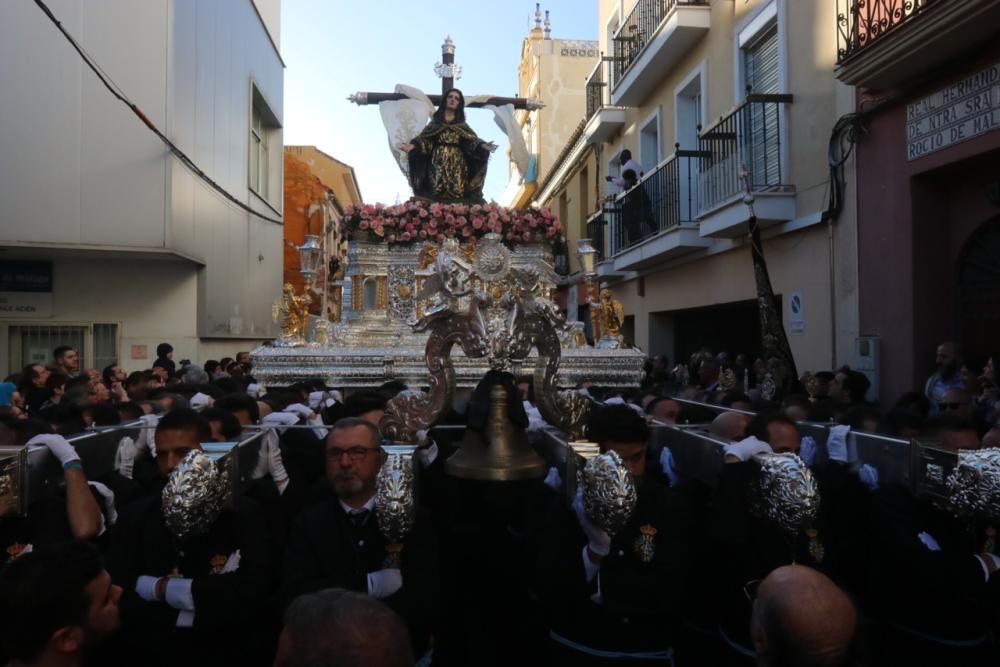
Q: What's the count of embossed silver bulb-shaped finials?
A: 5